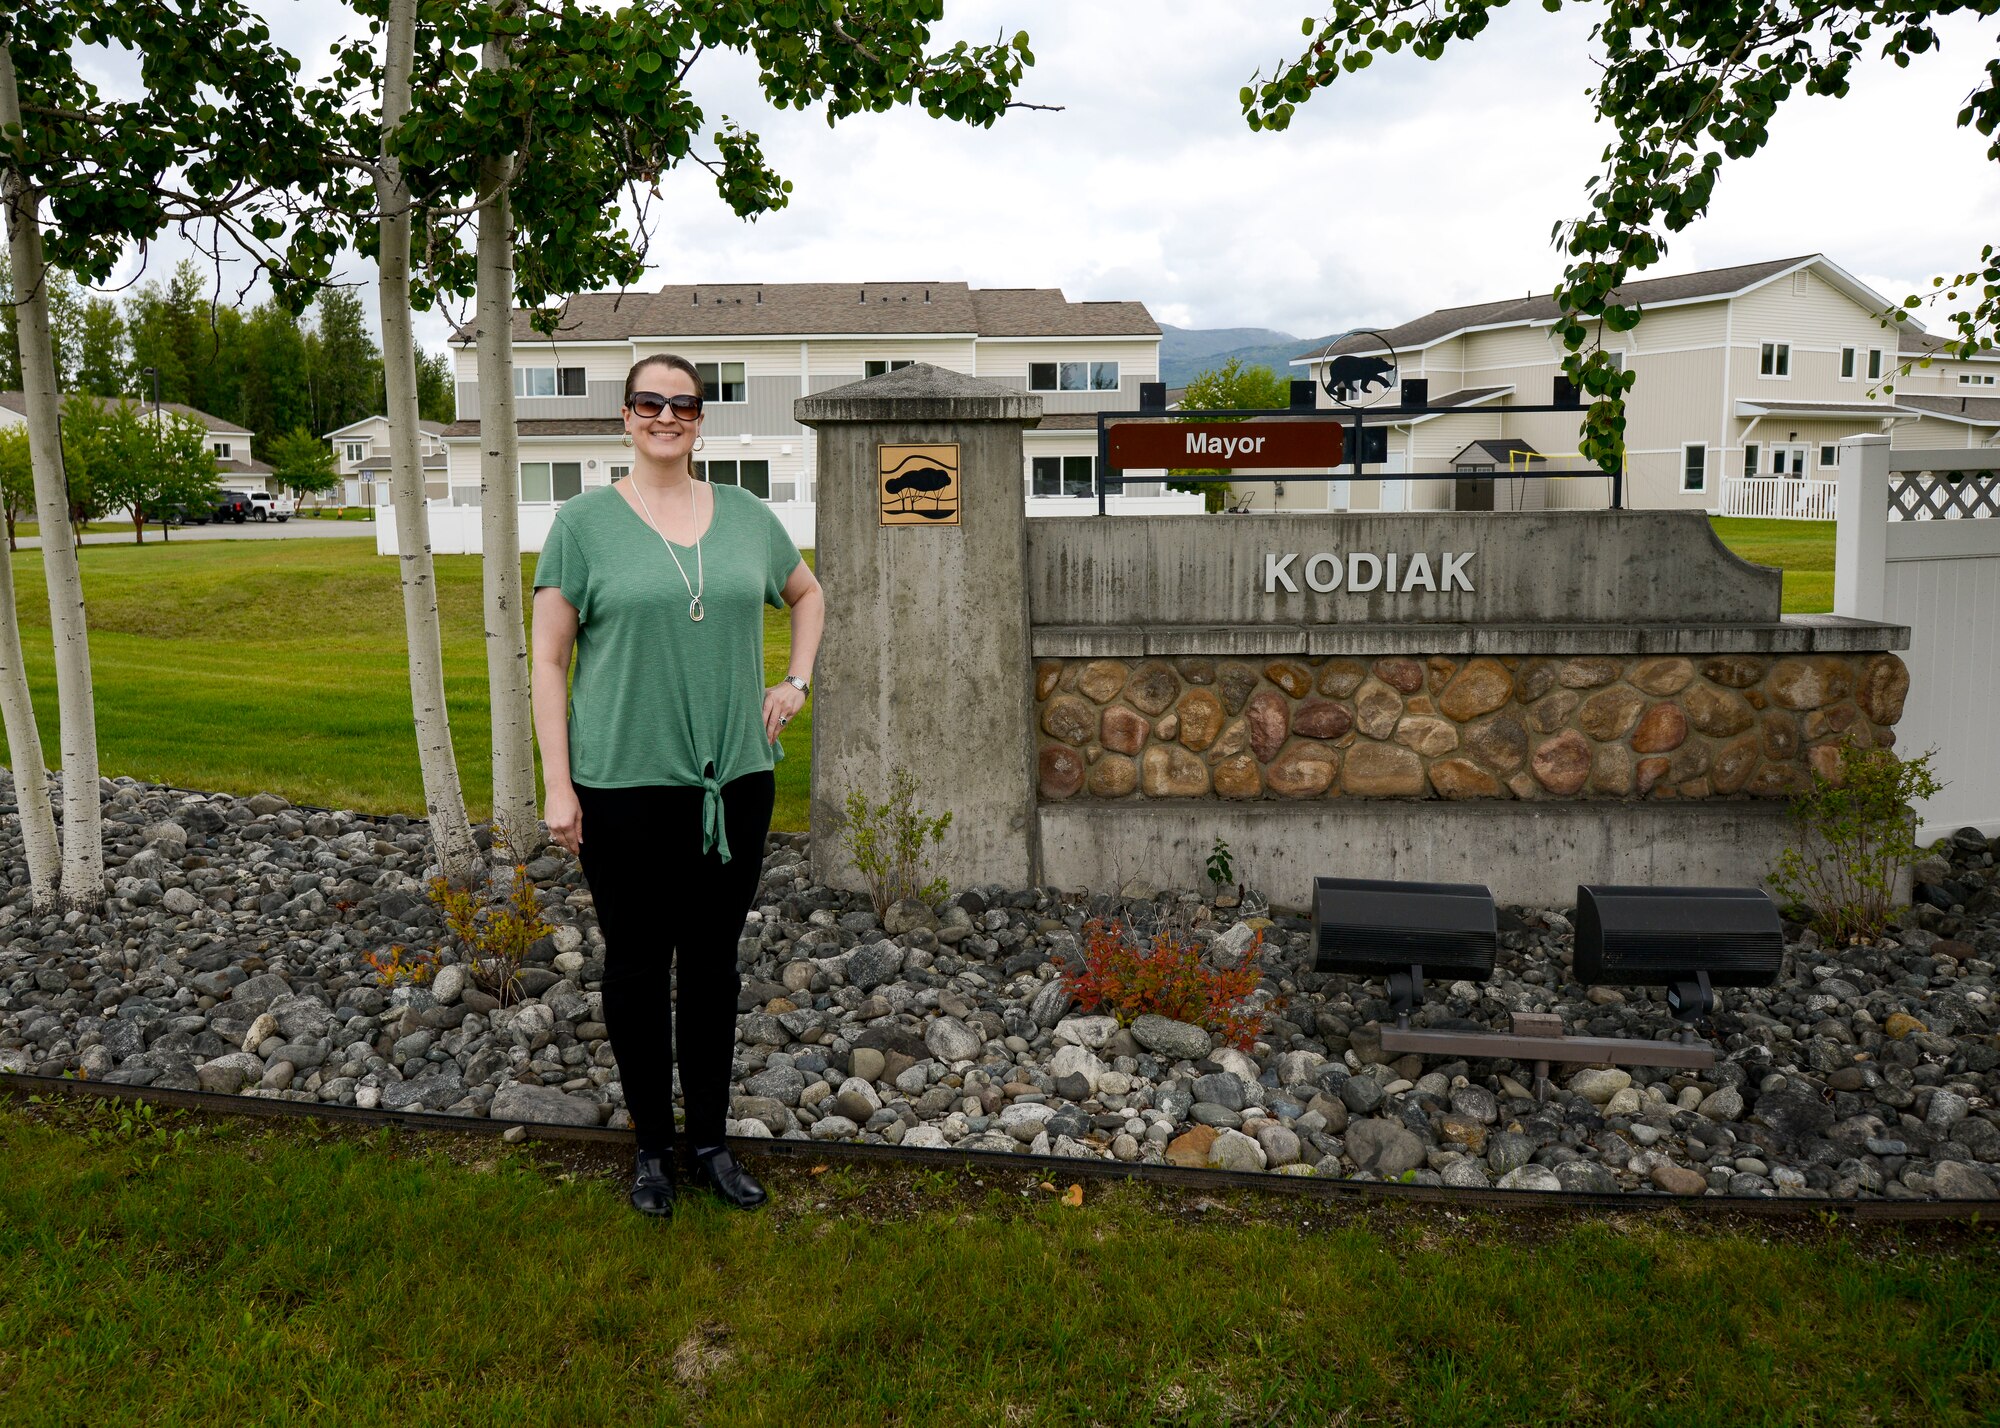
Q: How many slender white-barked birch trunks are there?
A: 4